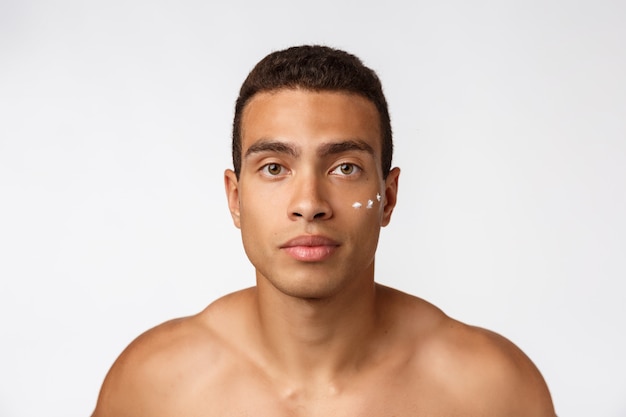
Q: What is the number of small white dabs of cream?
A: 3